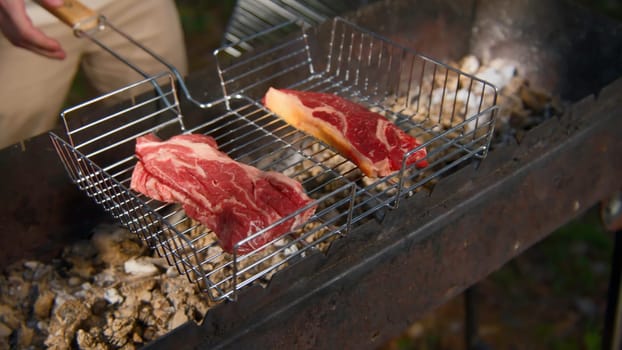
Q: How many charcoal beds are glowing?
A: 0